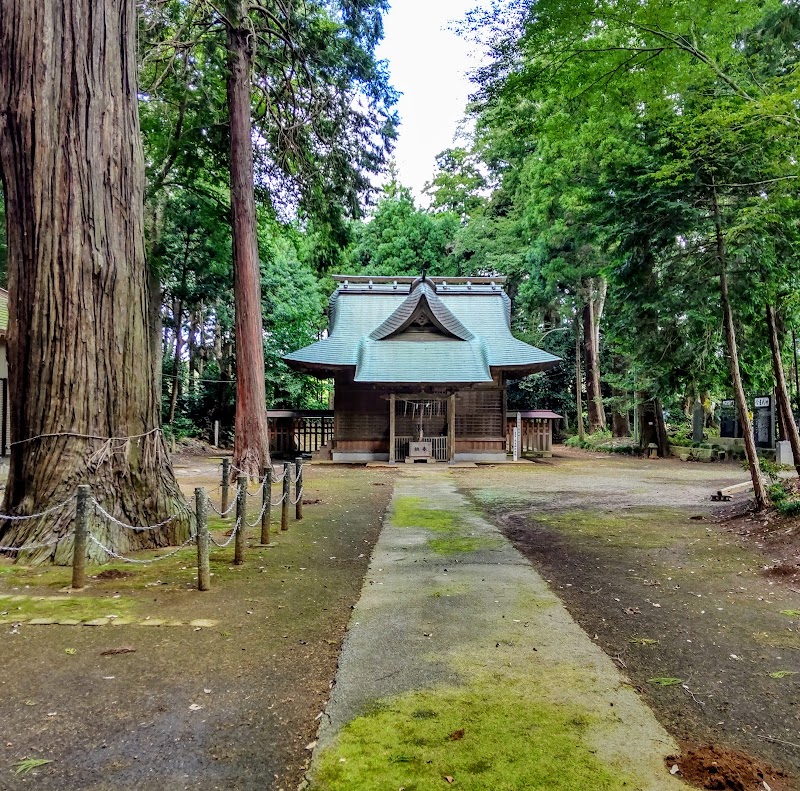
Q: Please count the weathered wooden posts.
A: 7